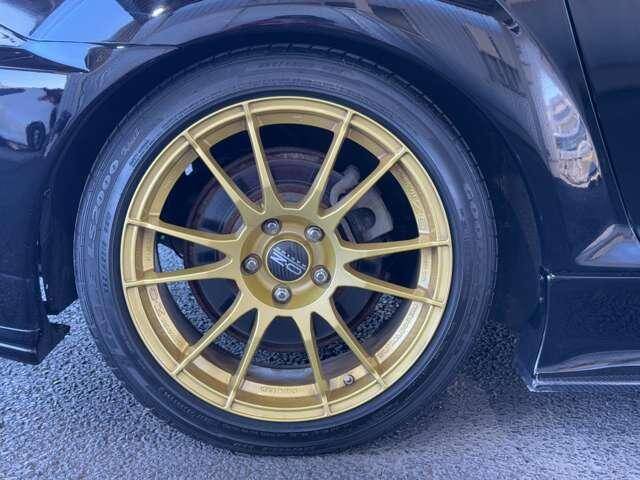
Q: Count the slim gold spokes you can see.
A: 12